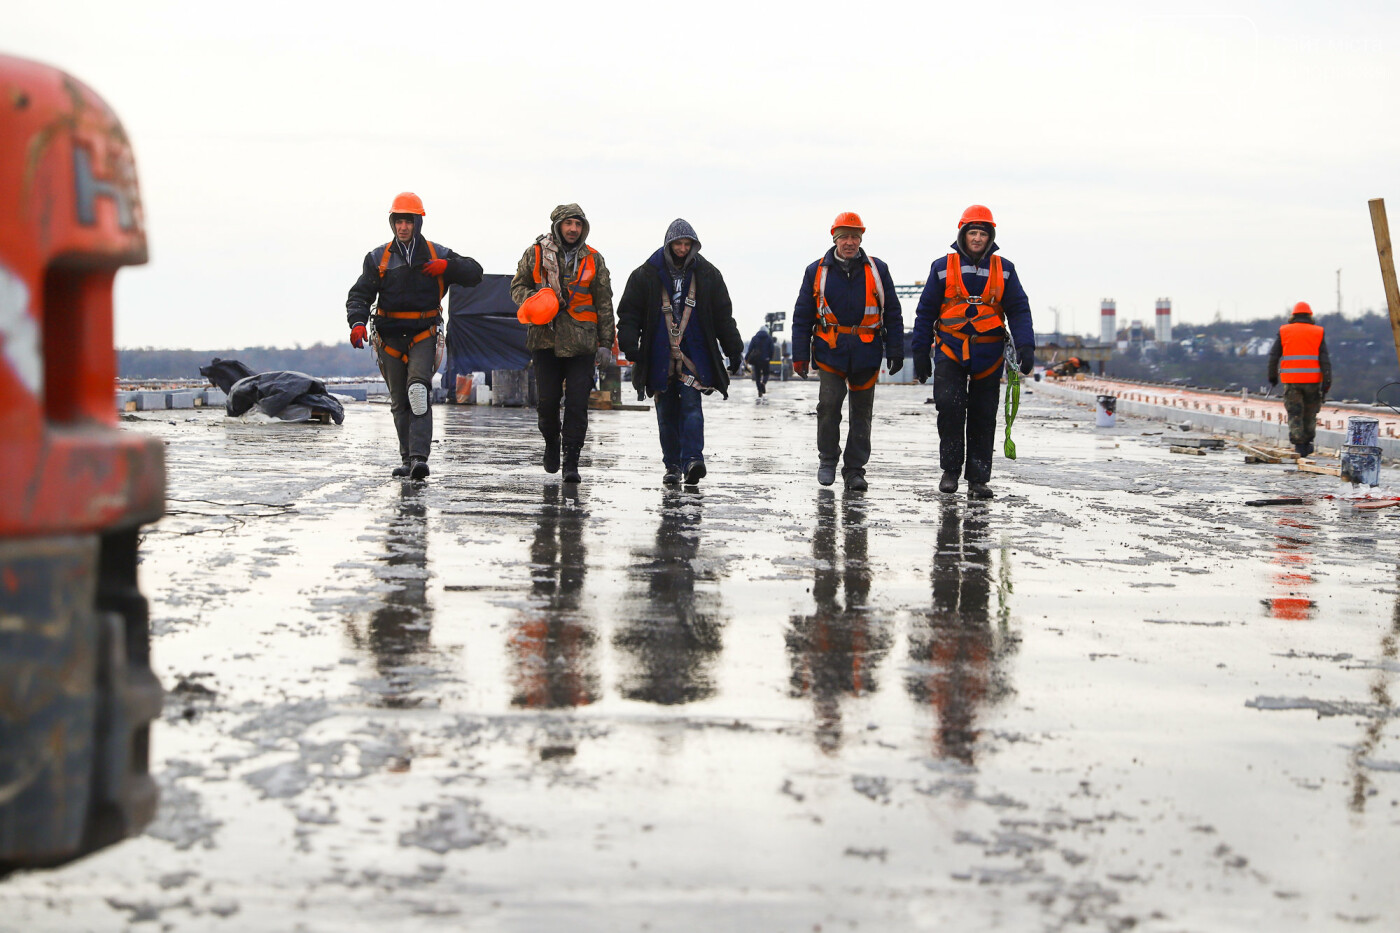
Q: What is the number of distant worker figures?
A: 2